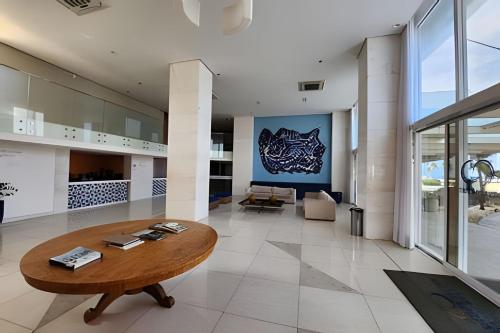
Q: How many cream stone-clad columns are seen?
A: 4